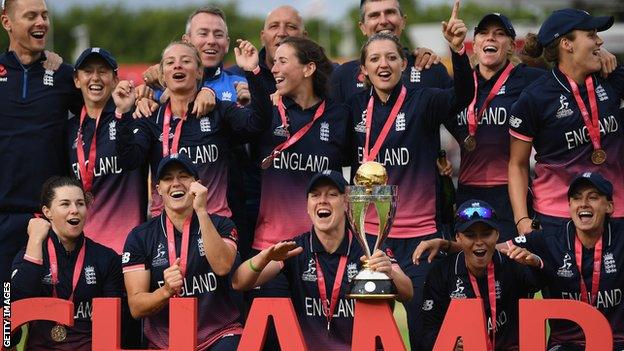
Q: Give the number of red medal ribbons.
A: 11